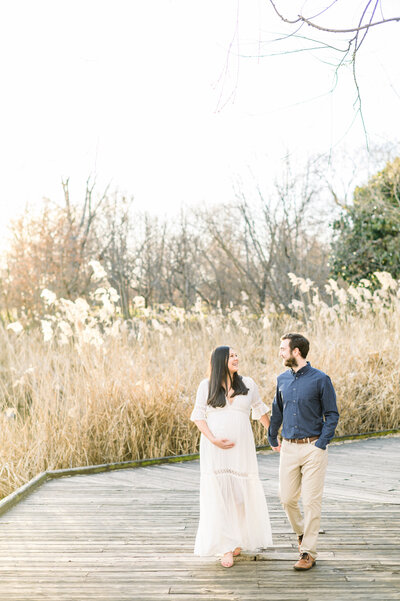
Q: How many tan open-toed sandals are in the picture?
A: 2